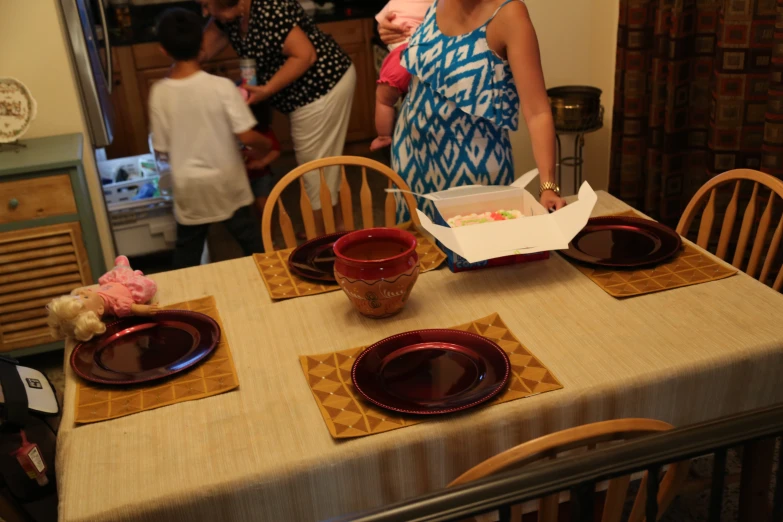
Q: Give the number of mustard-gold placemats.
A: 4